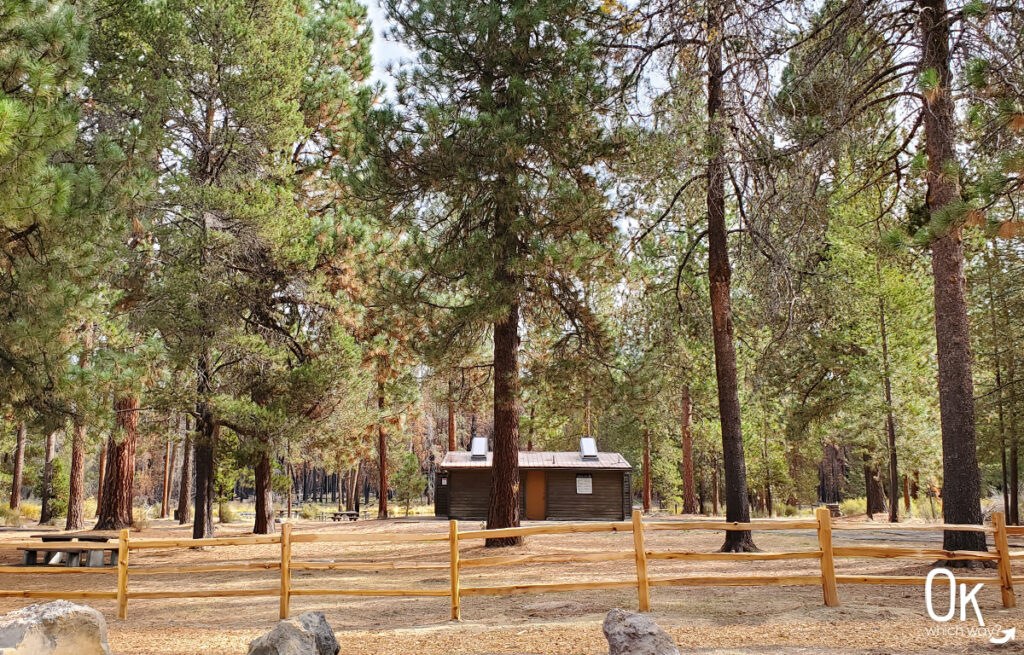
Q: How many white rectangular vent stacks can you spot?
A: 2